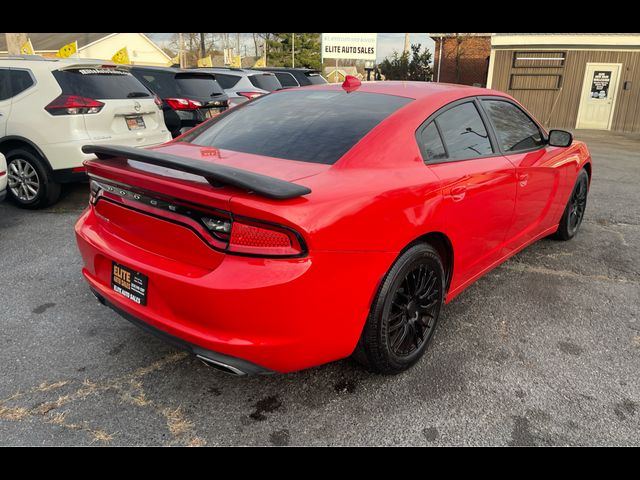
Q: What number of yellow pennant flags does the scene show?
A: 7